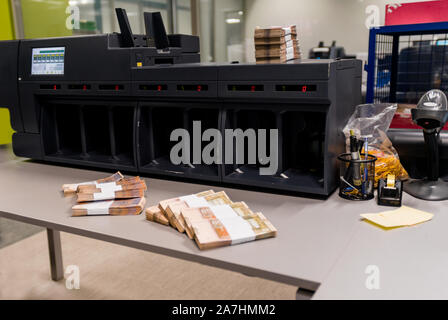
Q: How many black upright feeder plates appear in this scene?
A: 2